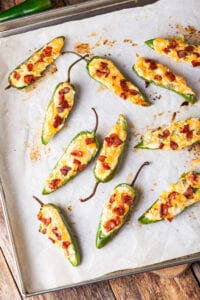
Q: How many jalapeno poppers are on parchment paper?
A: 11